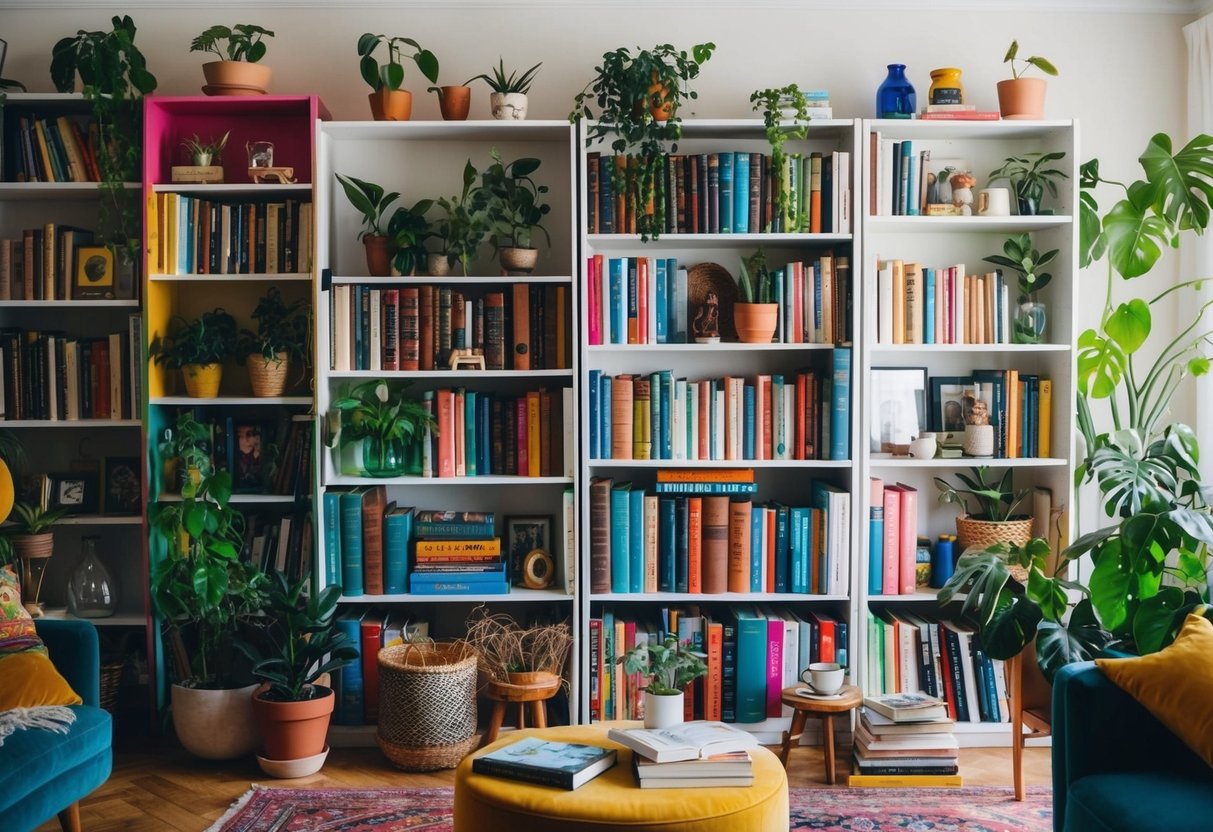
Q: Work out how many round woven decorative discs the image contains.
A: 1